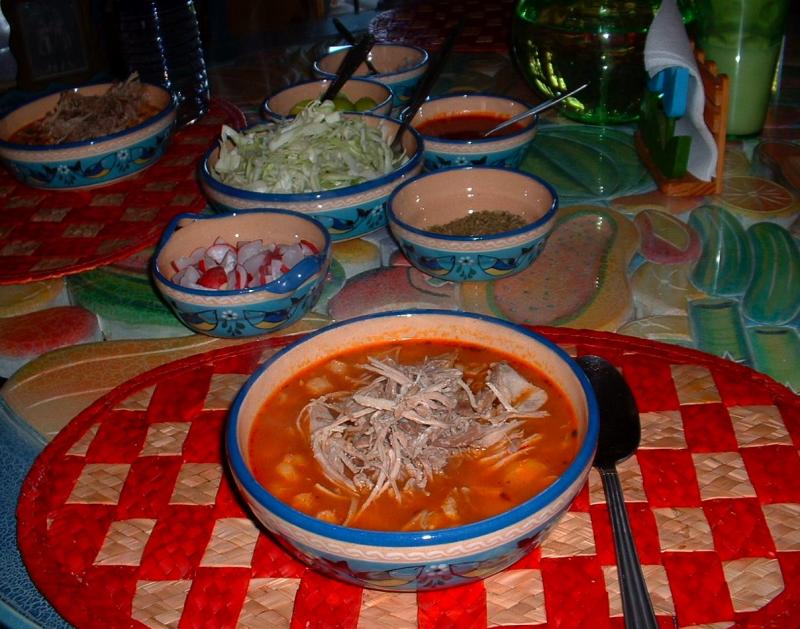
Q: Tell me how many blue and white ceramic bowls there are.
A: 8